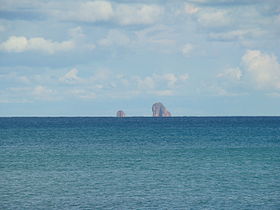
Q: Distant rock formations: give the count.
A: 2